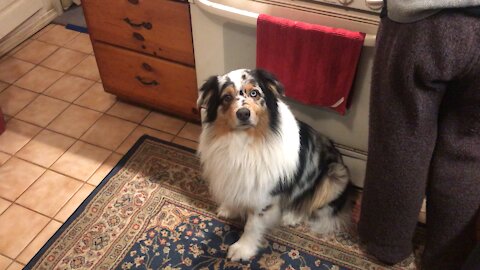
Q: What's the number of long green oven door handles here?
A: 0